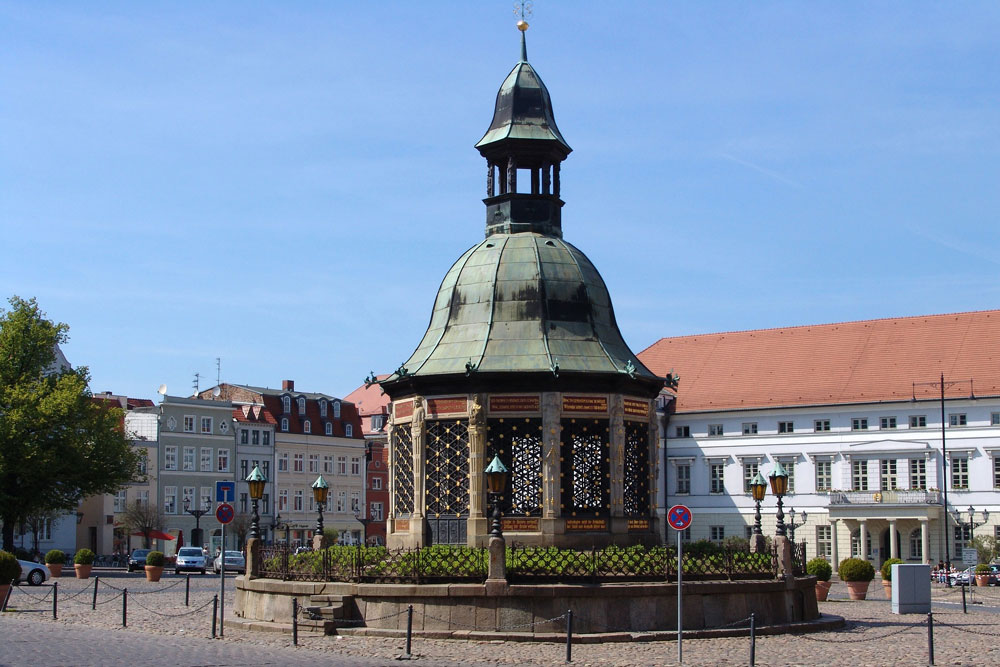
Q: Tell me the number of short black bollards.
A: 12